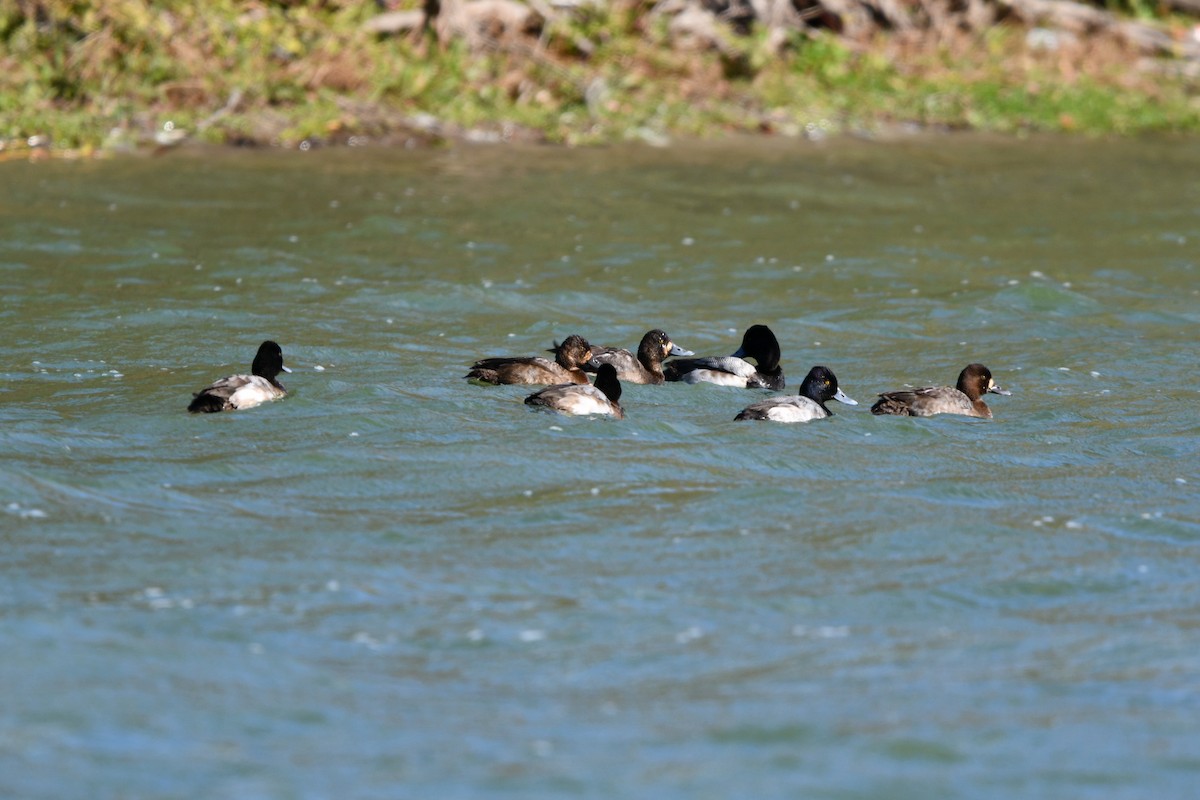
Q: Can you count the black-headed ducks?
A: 4